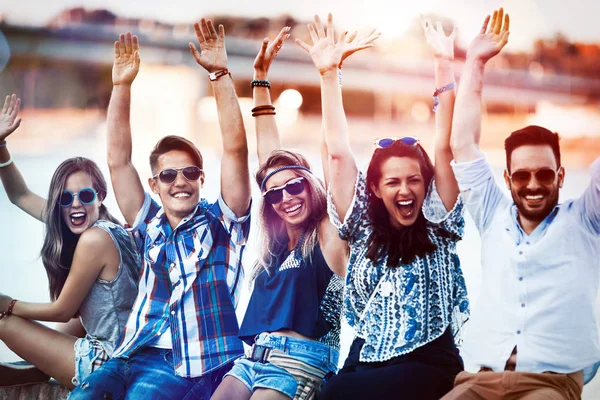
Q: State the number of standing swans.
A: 0